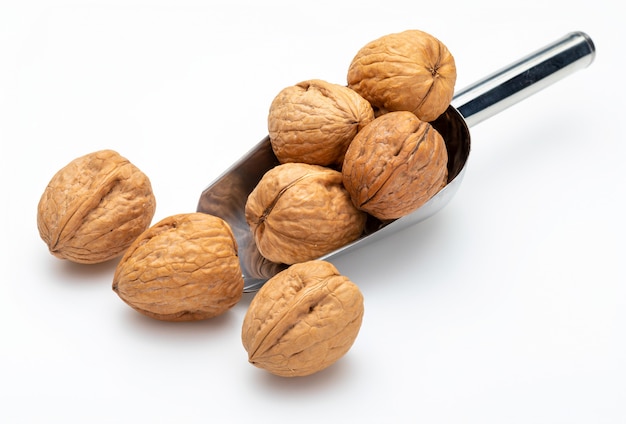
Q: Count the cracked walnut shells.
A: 0